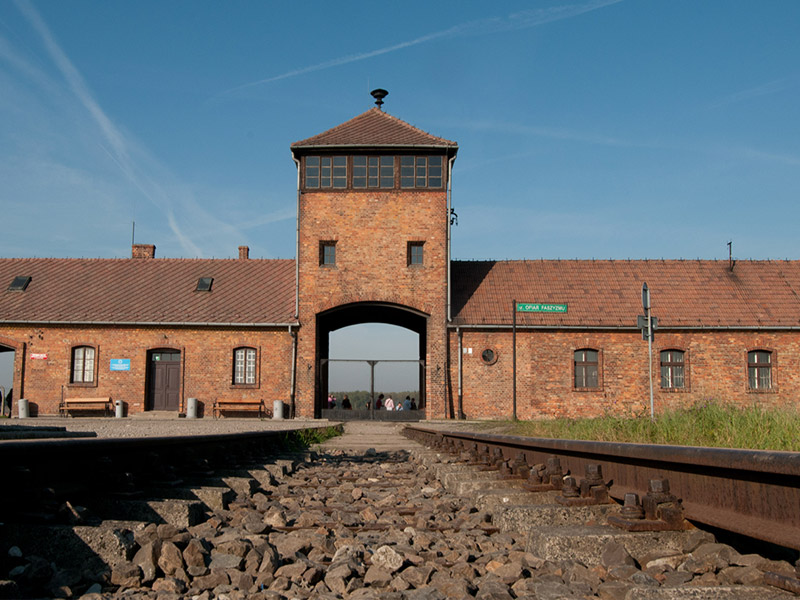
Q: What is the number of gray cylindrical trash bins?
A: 4